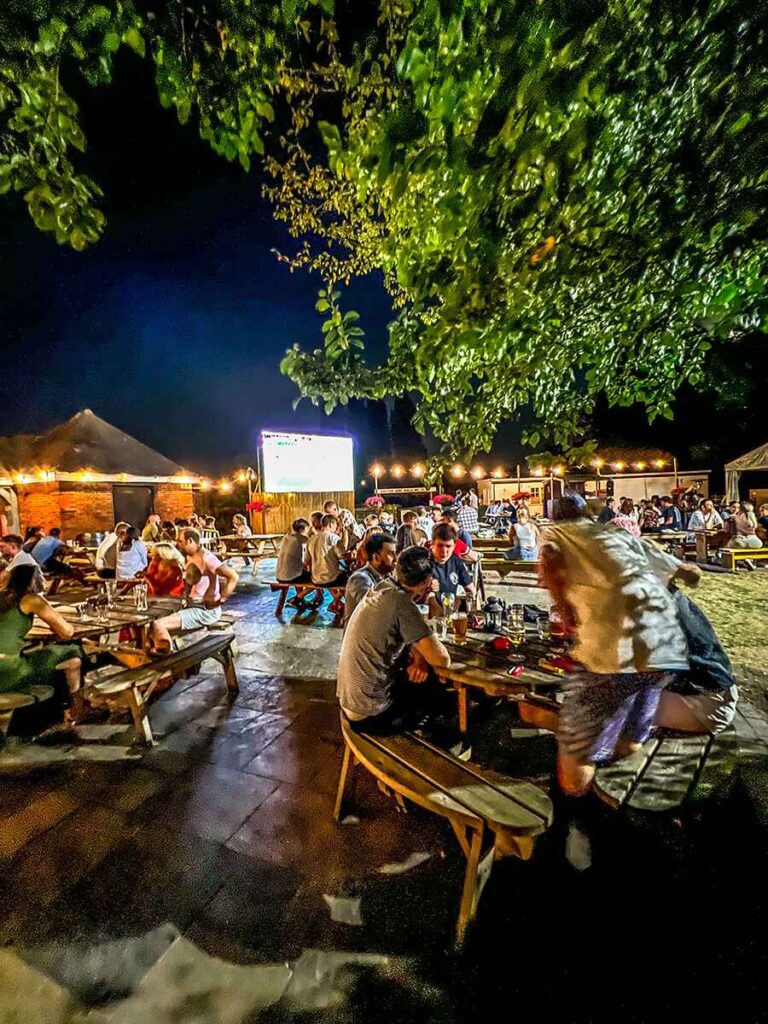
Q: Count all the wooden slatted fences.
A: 1